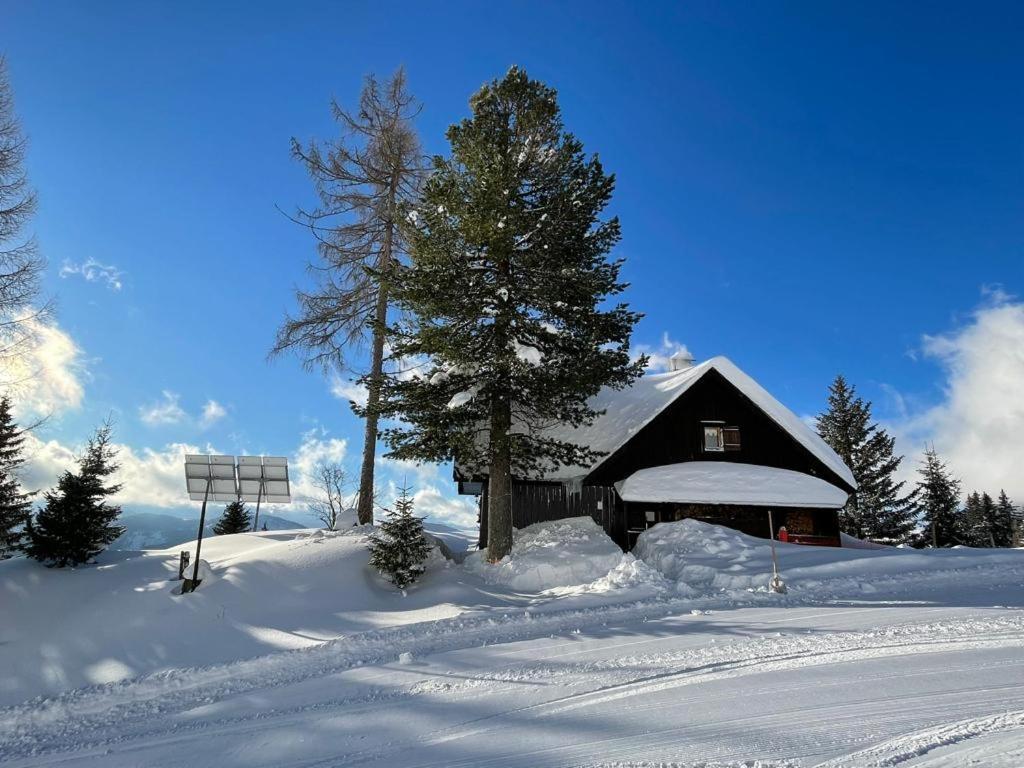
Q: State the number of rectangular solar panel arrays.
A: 2